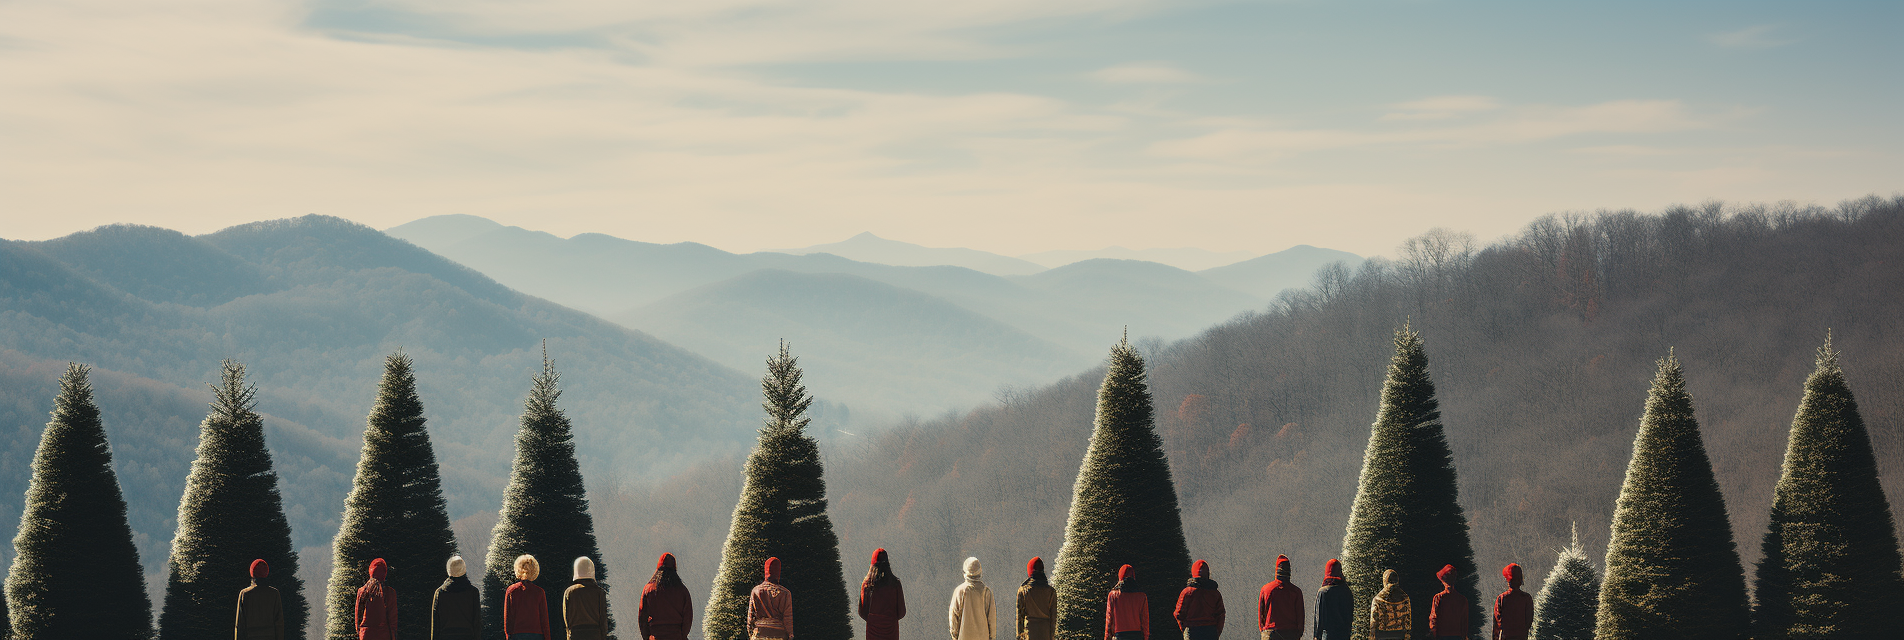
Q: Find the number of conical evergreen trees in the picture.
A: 10